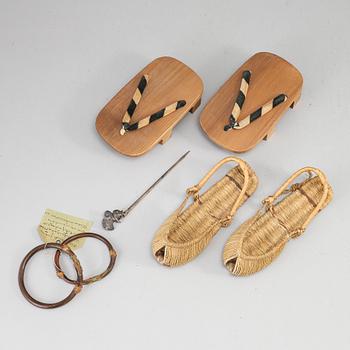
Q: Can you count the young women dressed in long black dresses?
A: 0